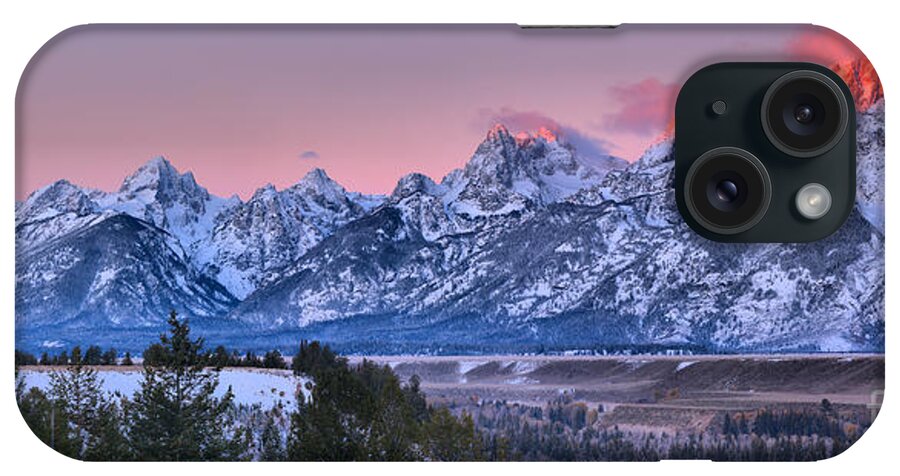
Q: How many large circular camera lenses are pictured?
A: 2